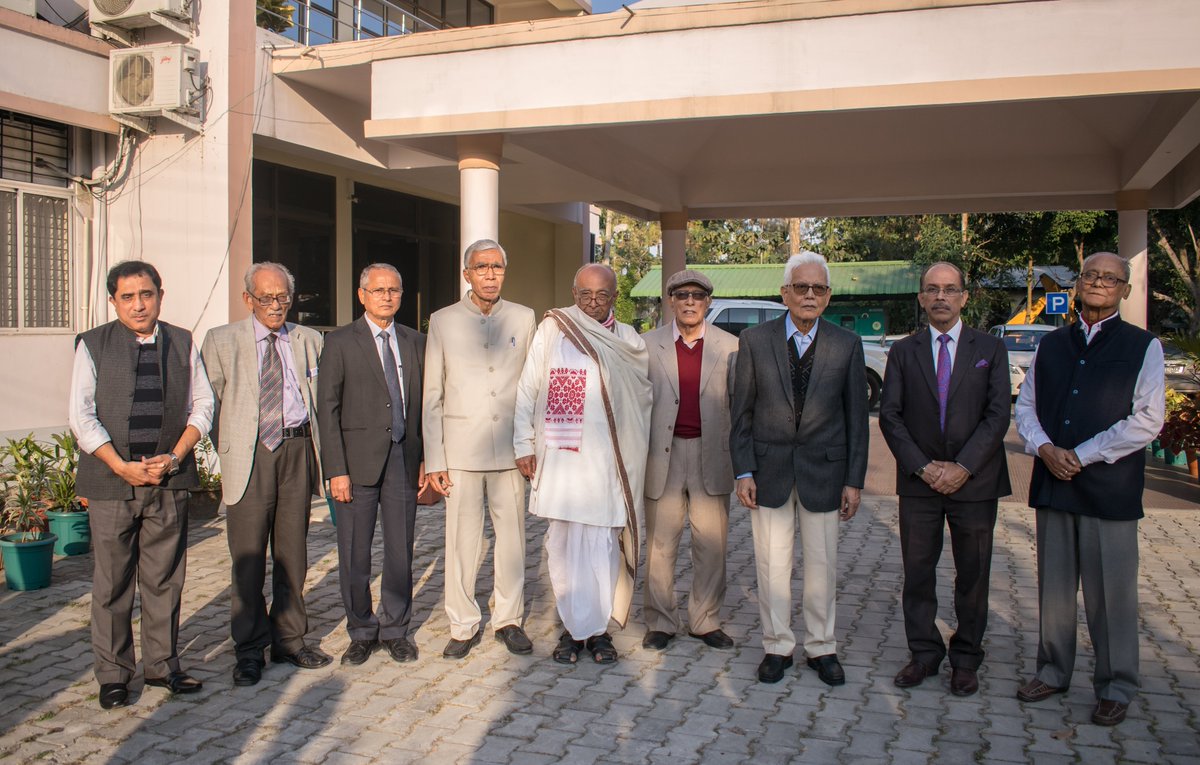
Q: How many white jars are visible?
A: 0